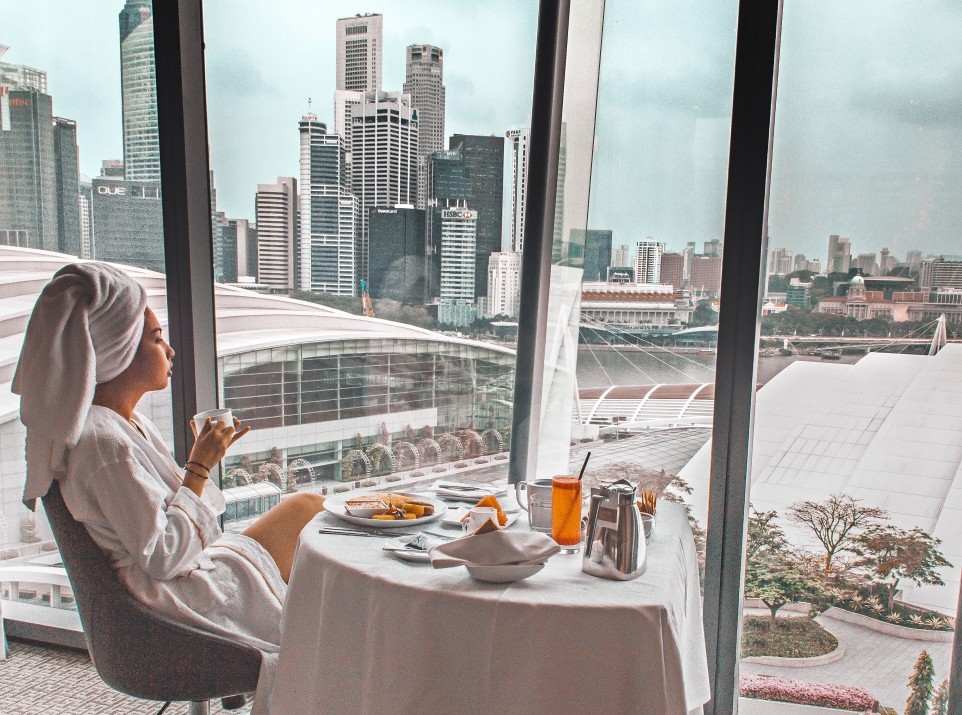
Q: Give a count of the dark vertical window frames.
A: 3